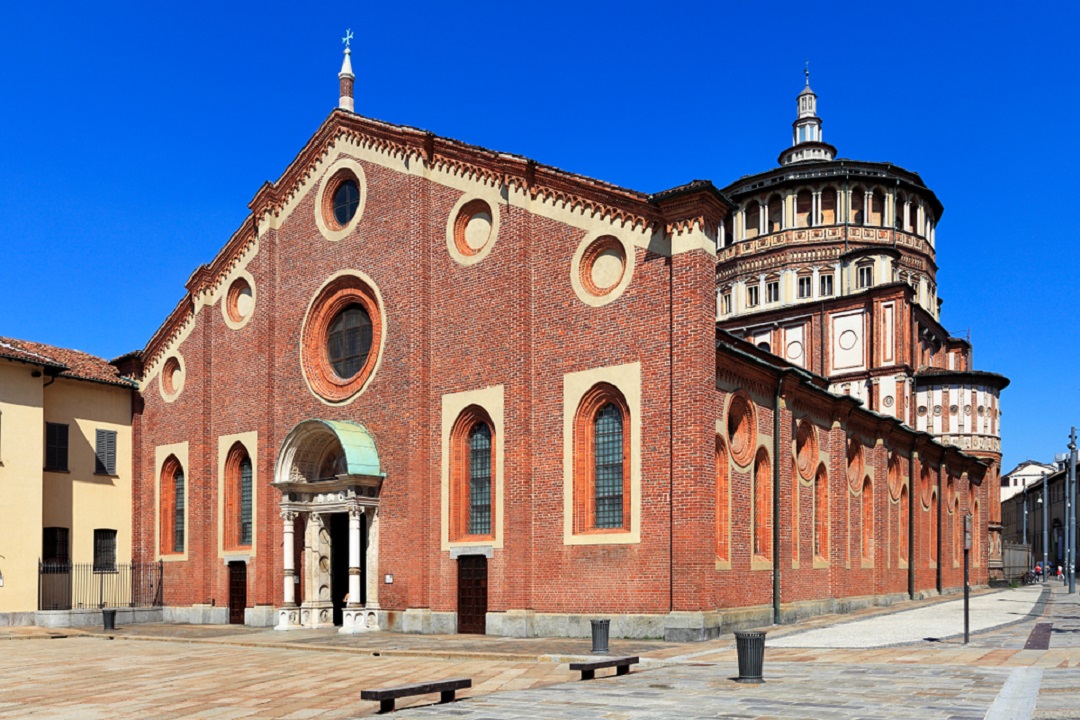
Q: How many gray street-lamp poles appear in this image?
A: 4